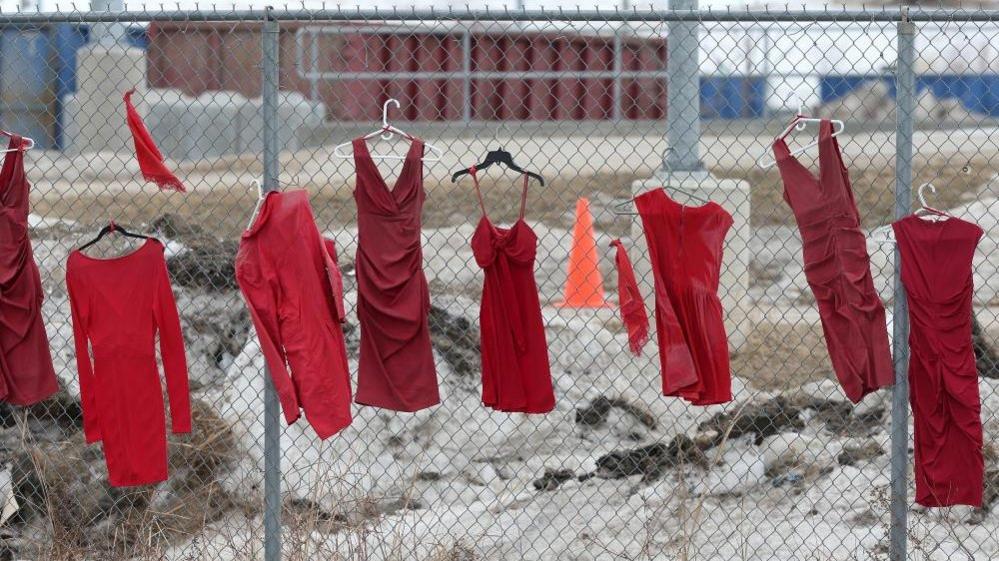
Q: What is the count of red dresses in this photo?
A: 8